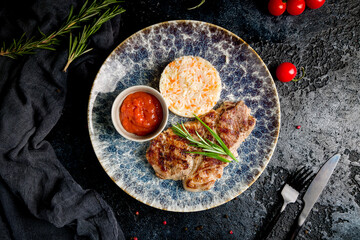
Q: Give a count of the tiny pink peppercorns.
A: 5